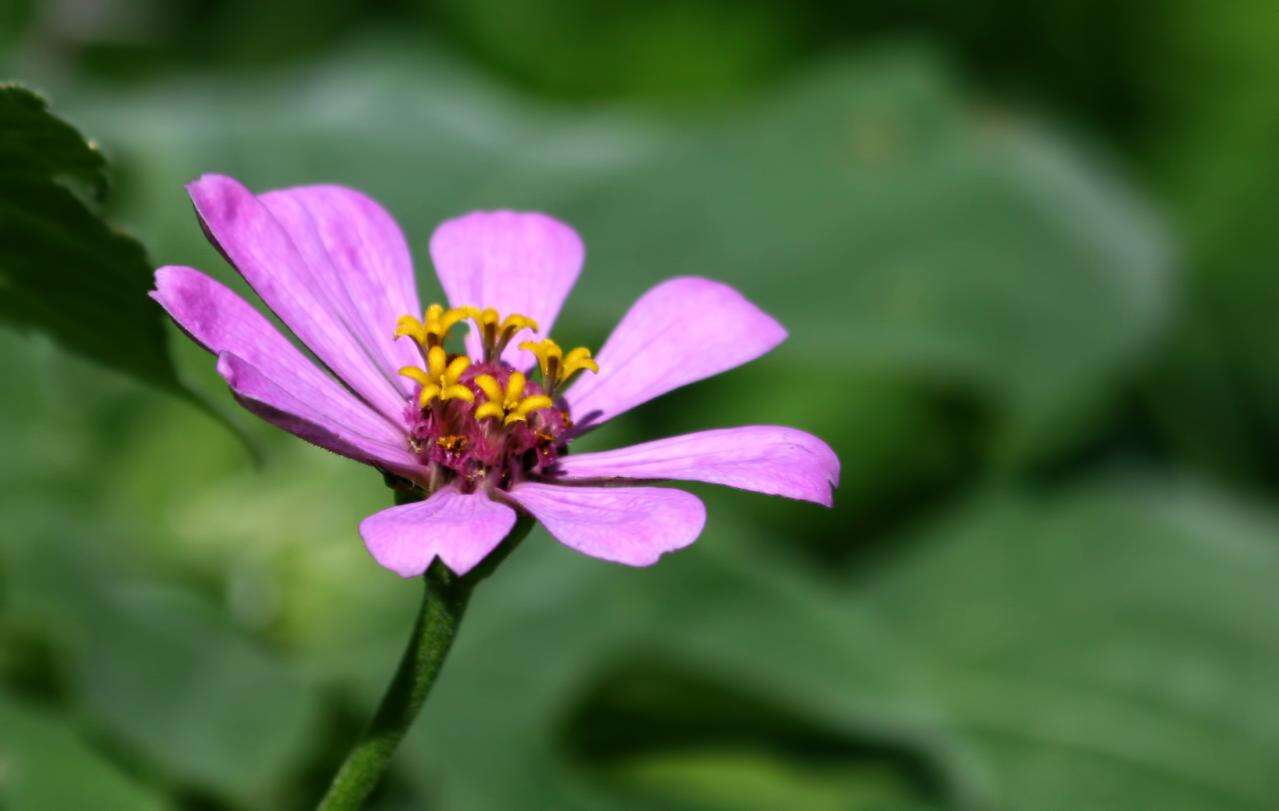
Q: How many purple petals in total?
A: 9